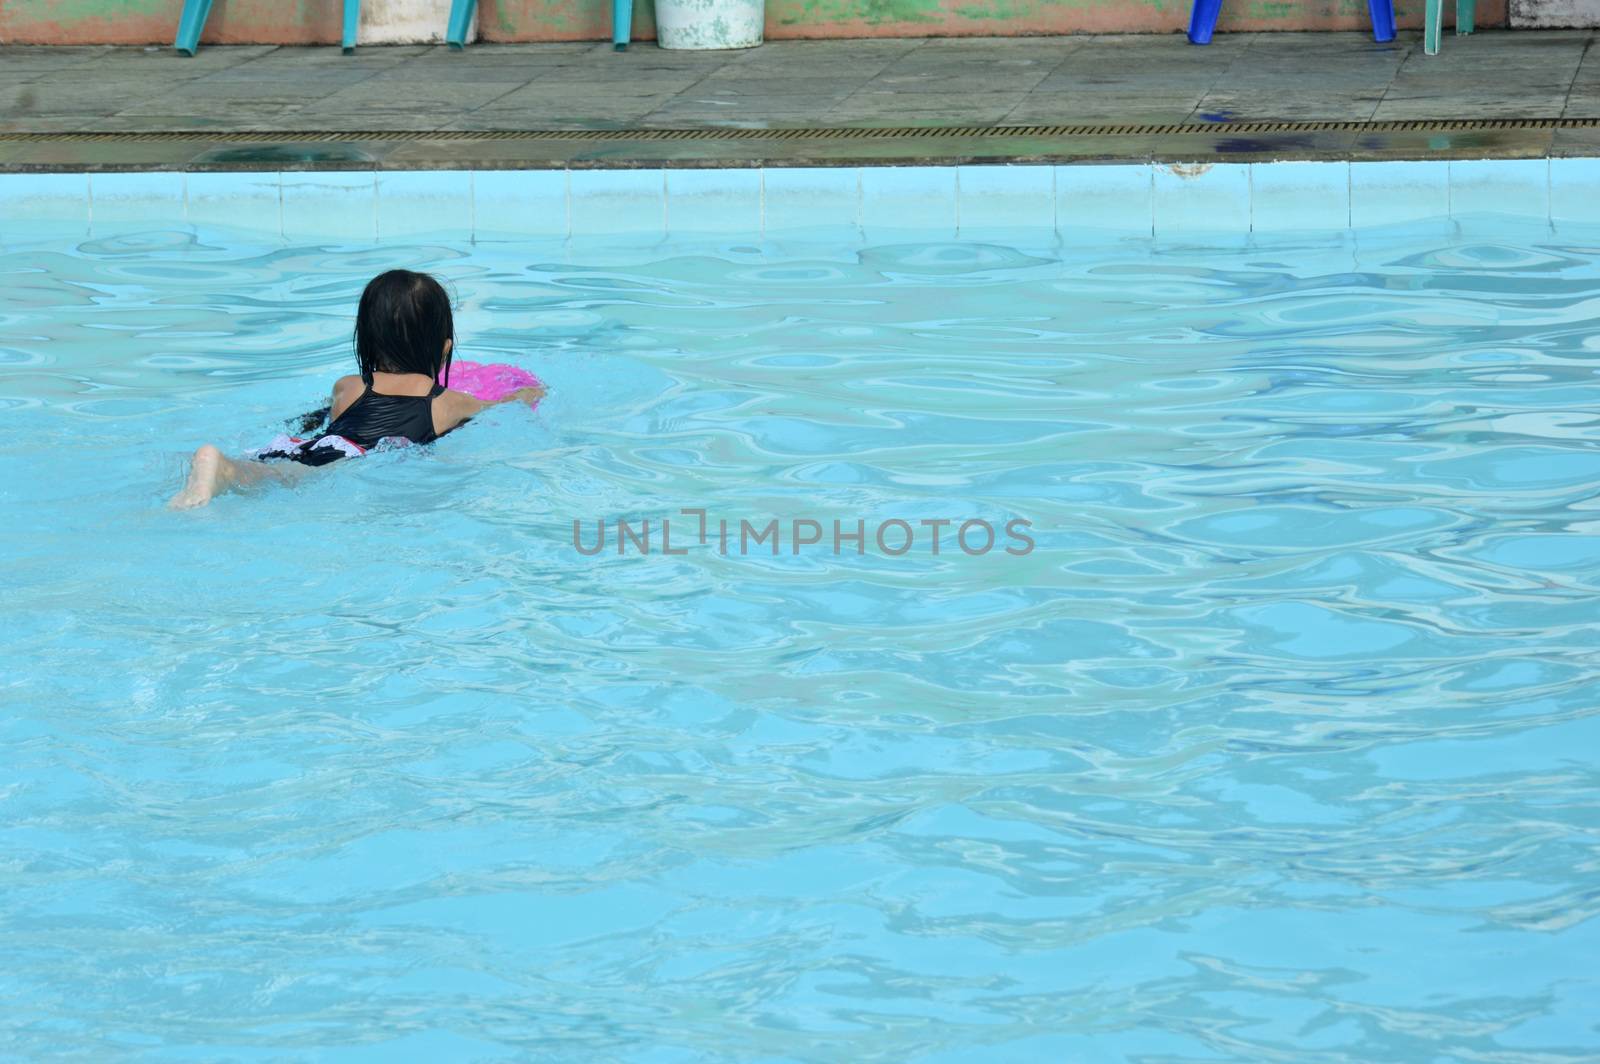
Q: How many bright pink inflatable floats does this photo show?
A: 1